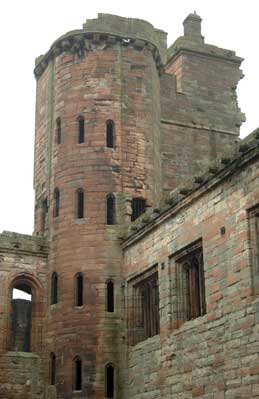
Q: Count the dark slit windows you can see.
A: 12